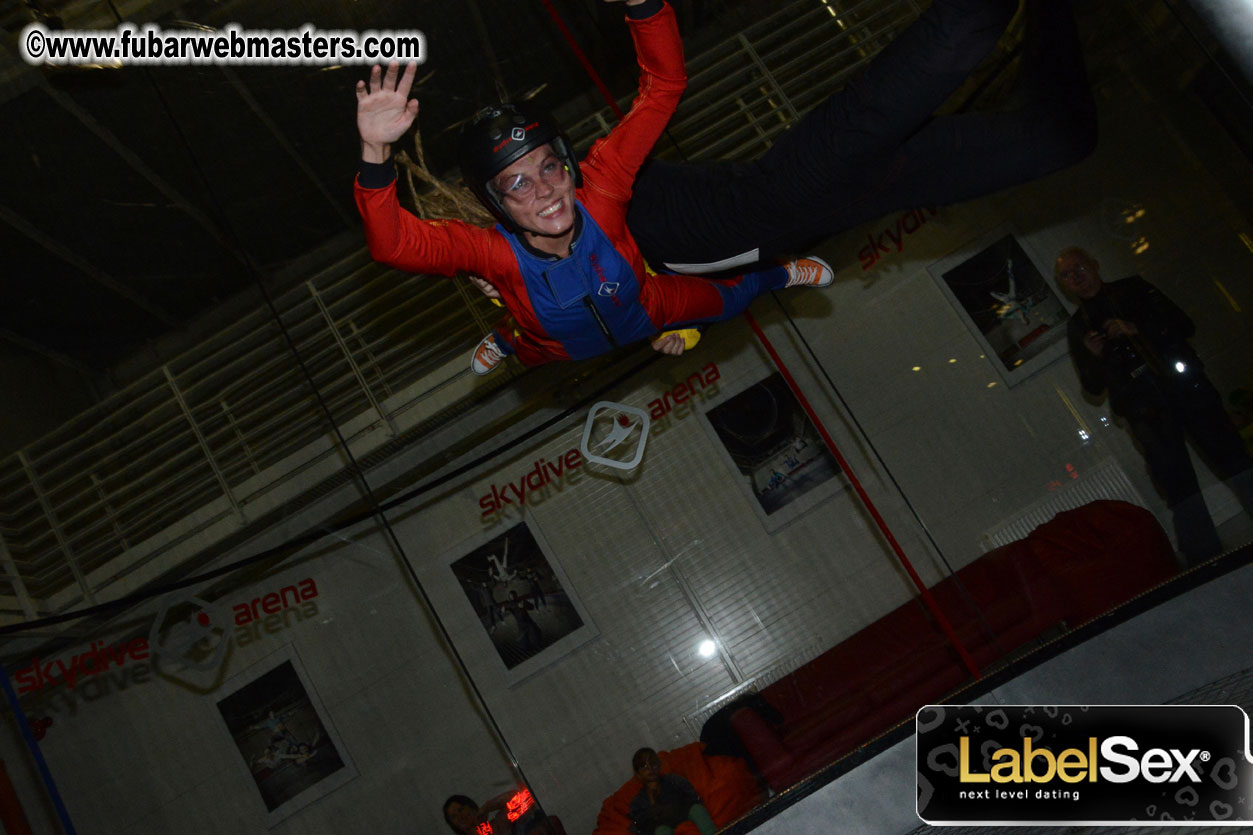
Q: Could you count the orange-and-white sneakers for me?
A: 2